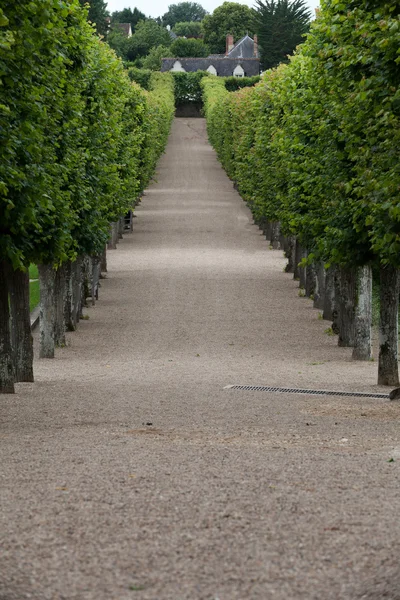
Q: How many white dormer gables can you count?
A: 3